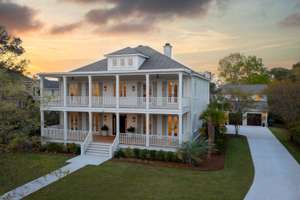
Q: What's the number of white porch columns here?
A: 12